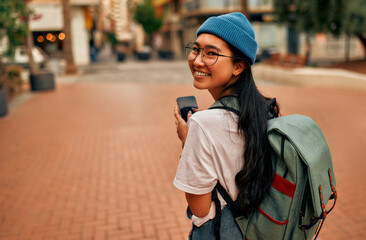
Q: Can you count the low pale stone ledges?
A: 1